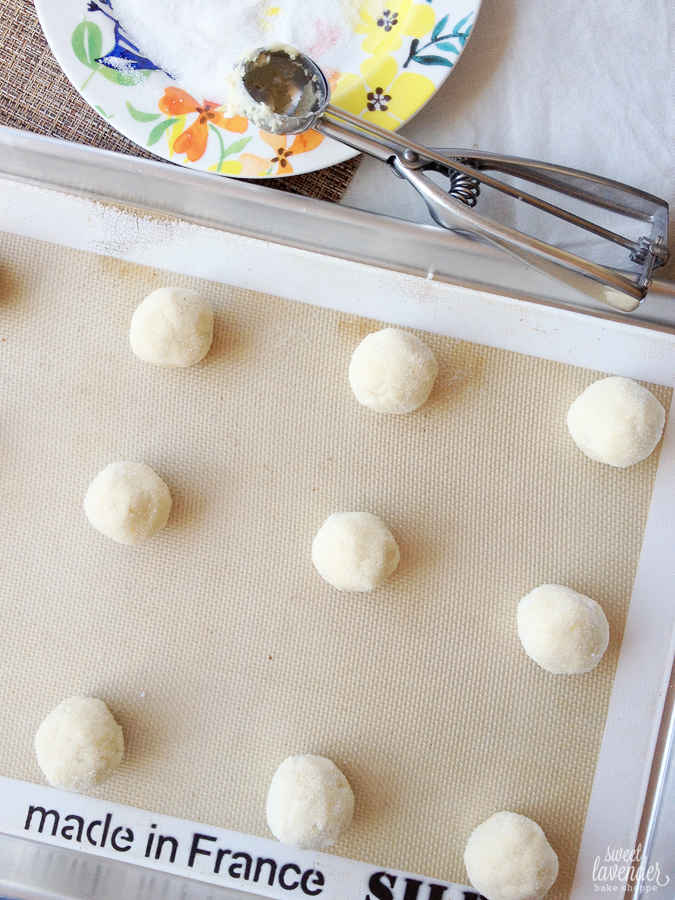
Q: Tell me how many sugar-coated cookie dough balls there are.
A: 9